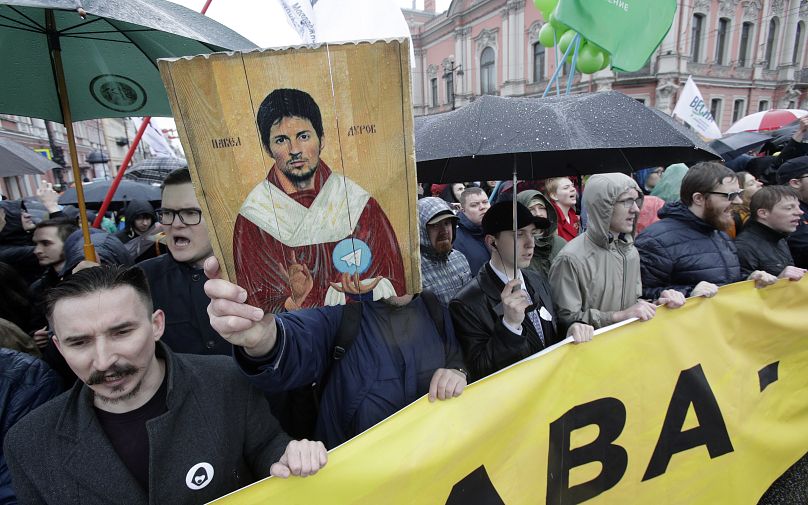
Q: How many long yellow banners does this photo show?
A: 1